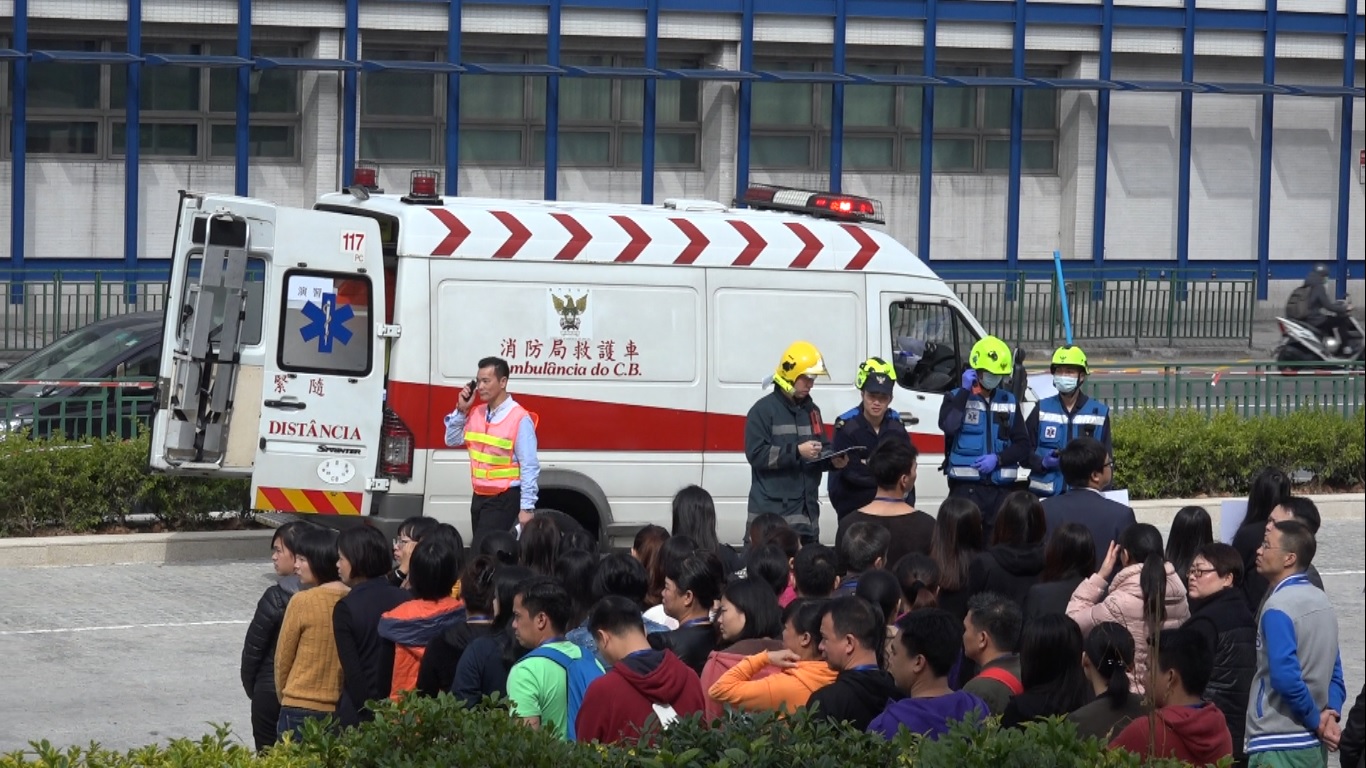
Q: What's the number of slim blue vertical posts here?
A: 15